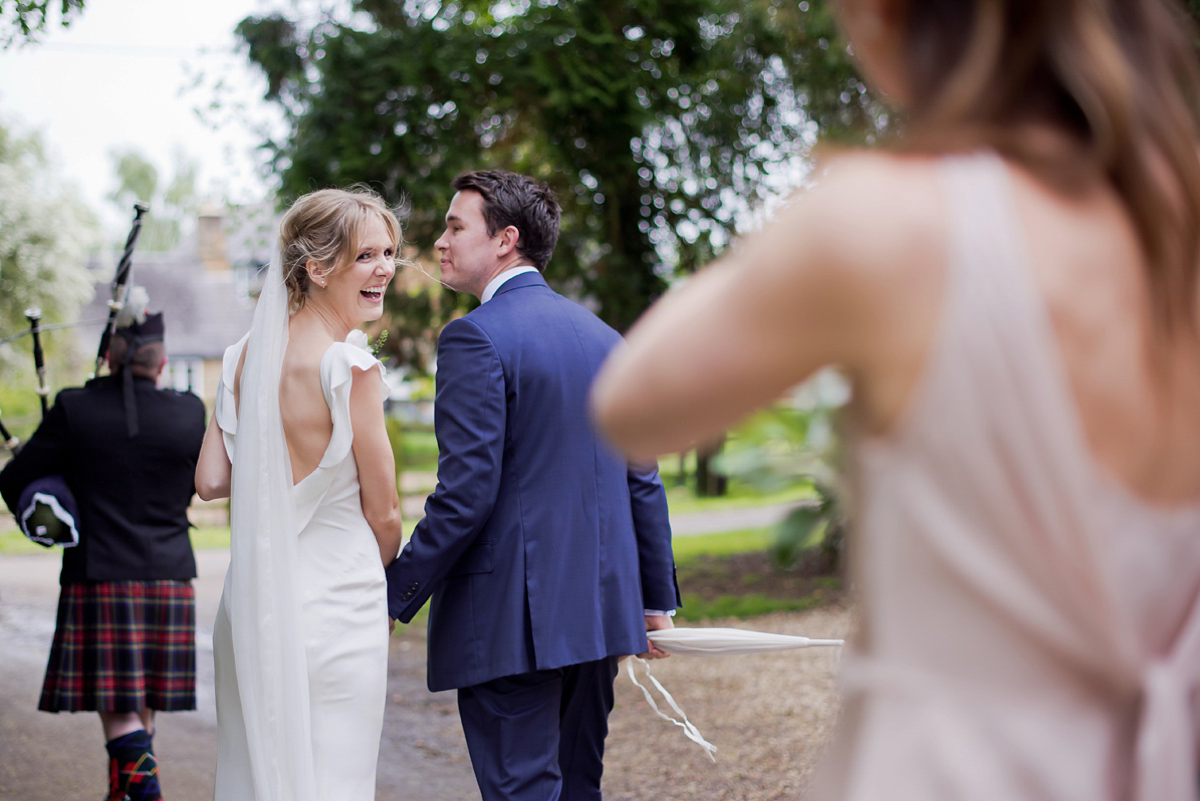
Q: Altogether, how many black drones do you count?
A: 3